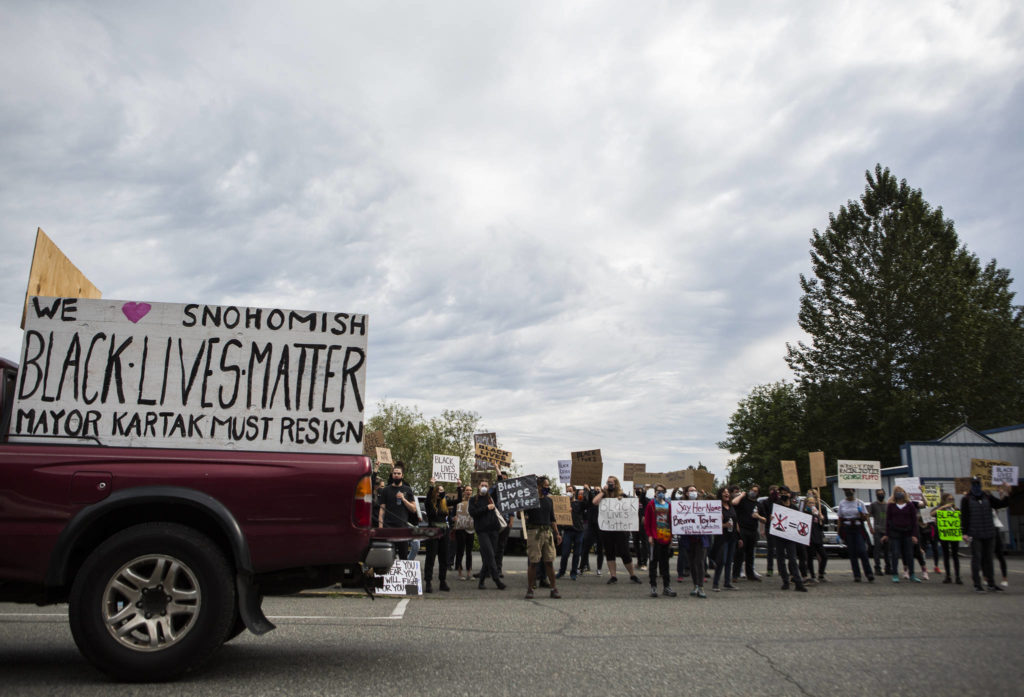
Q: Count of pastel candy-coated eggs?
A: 0